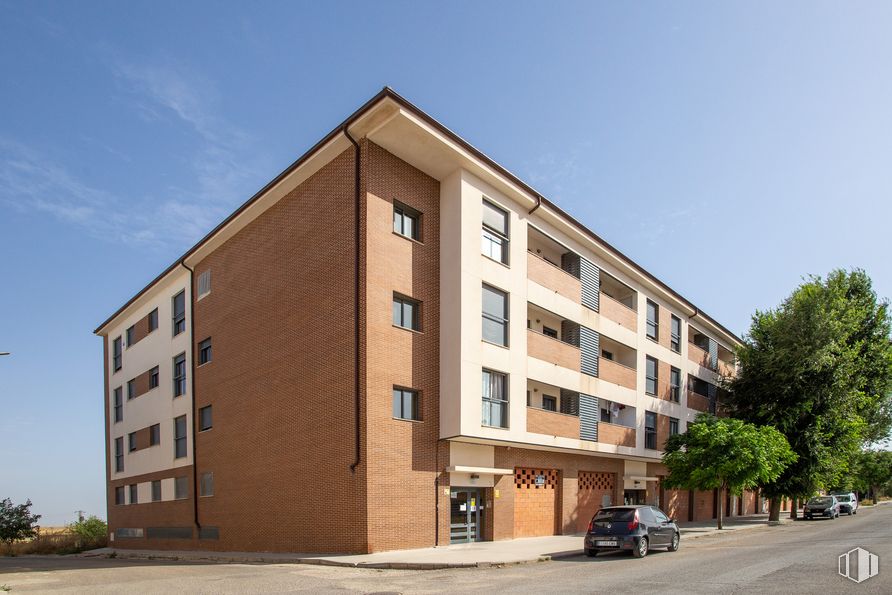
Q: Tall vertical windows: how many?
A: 15